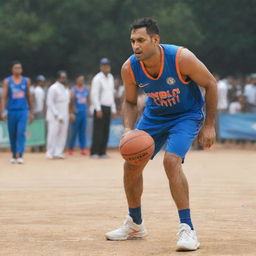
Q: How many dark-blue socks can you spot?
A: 2